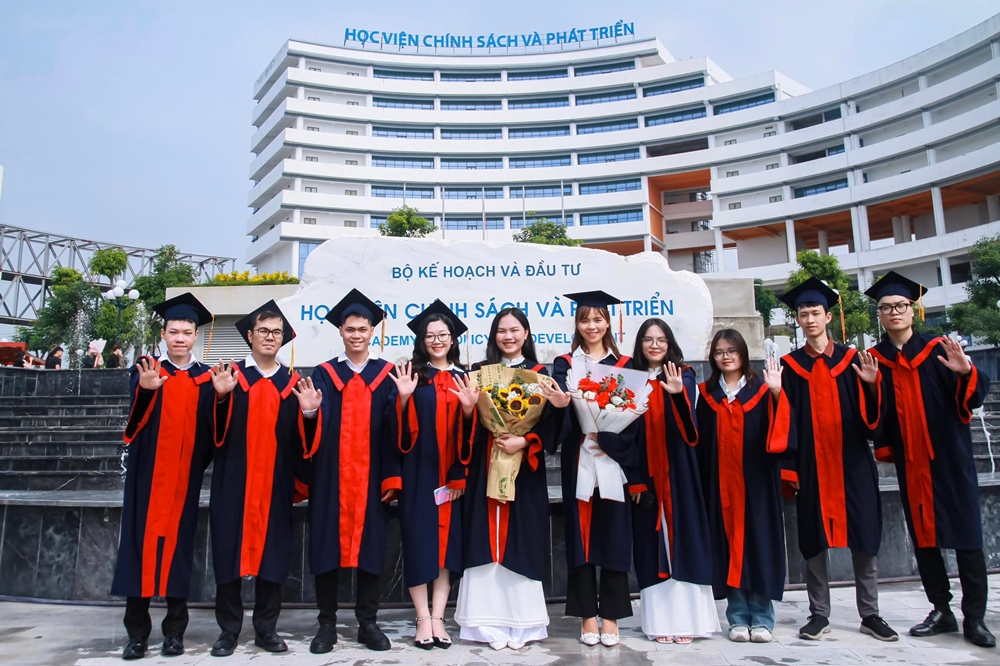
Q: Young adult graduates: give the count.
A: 10